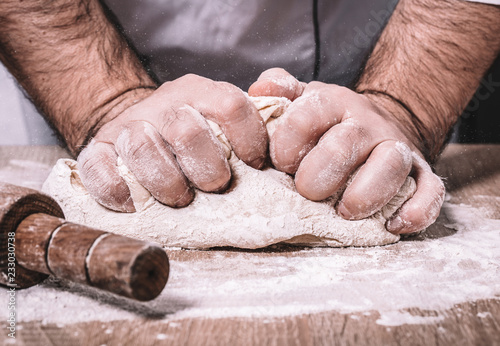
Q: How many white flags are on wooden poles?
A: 0